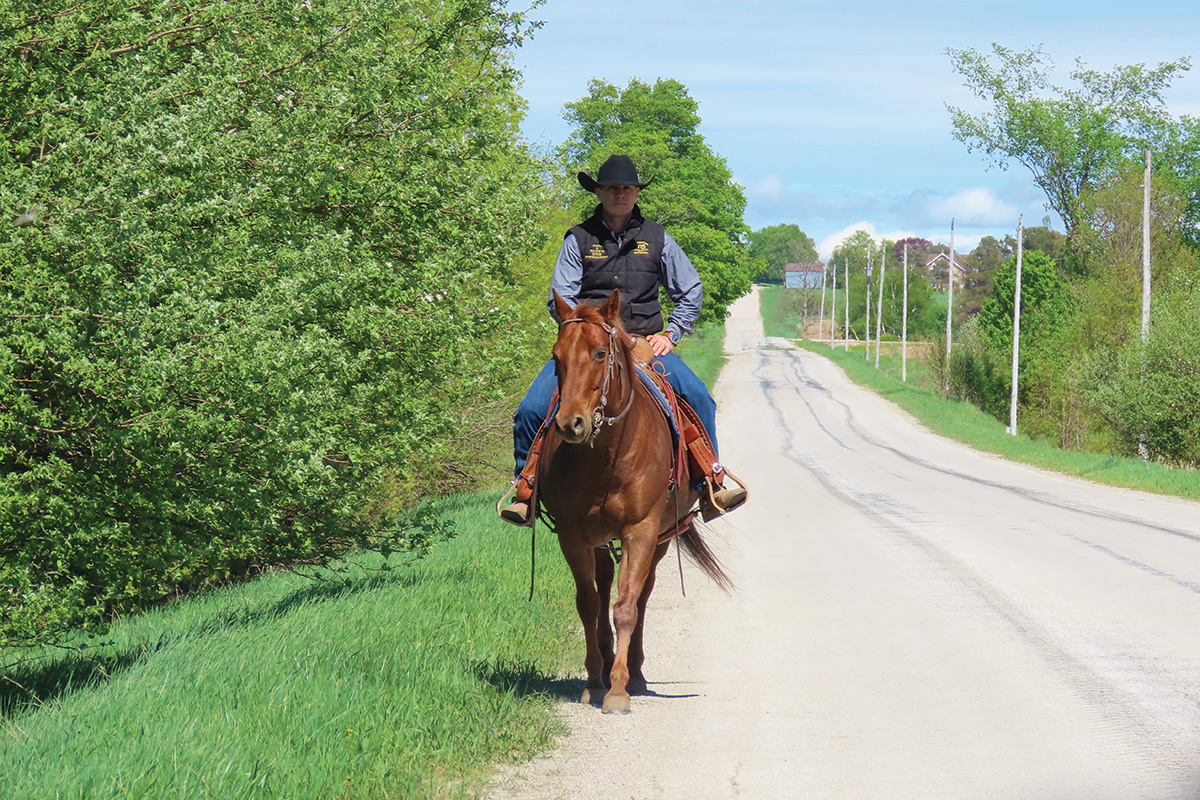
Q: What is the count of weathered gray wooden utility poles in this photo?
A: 9